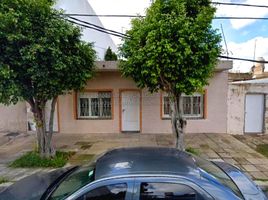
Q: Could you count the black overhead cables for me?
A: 4